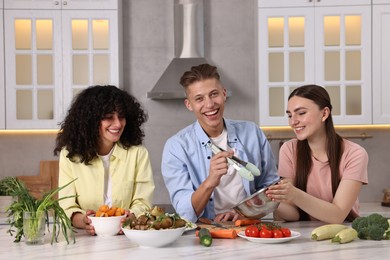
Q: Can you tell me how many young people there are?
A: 3